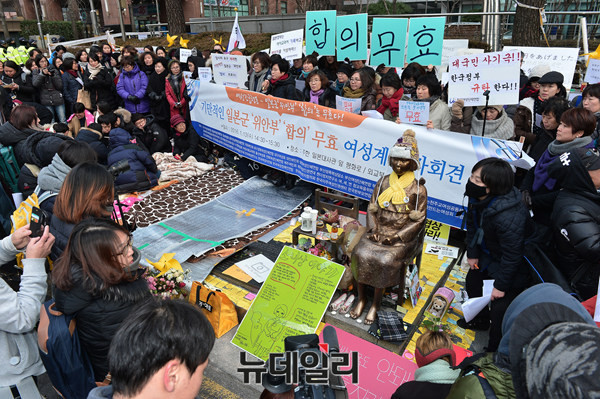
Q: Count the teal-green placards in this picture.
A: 4